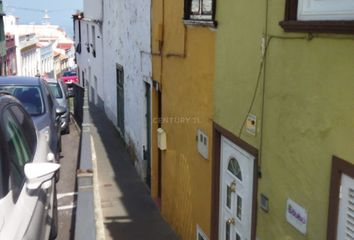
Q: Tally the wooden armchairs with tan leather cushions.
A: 0